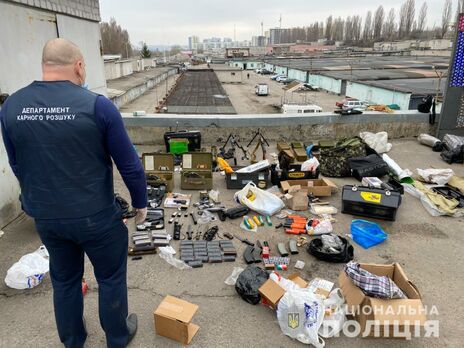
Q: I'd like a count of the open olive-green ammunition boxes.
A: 2